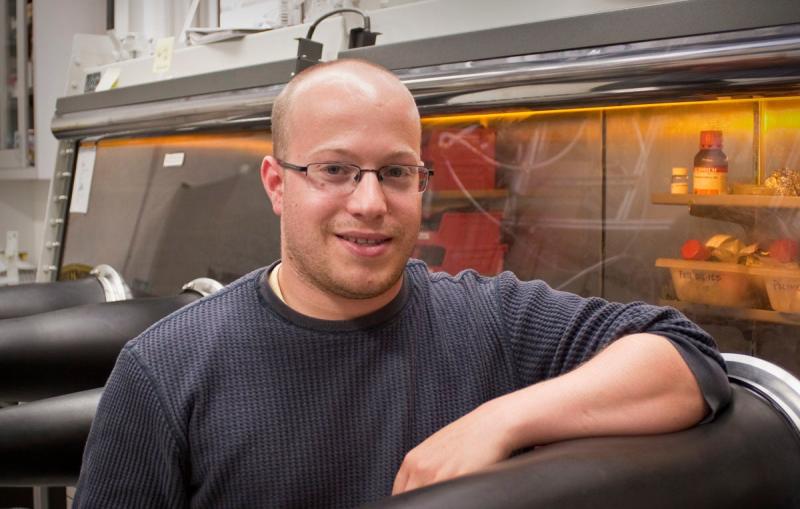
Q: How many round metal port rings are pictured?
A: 3